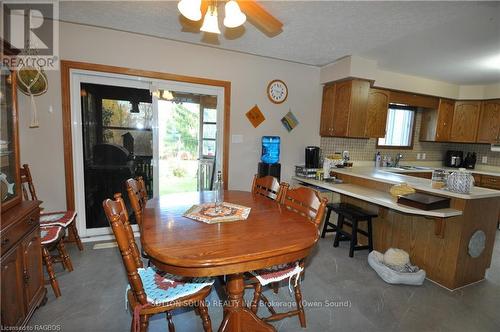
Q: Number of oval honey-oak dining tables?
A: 1